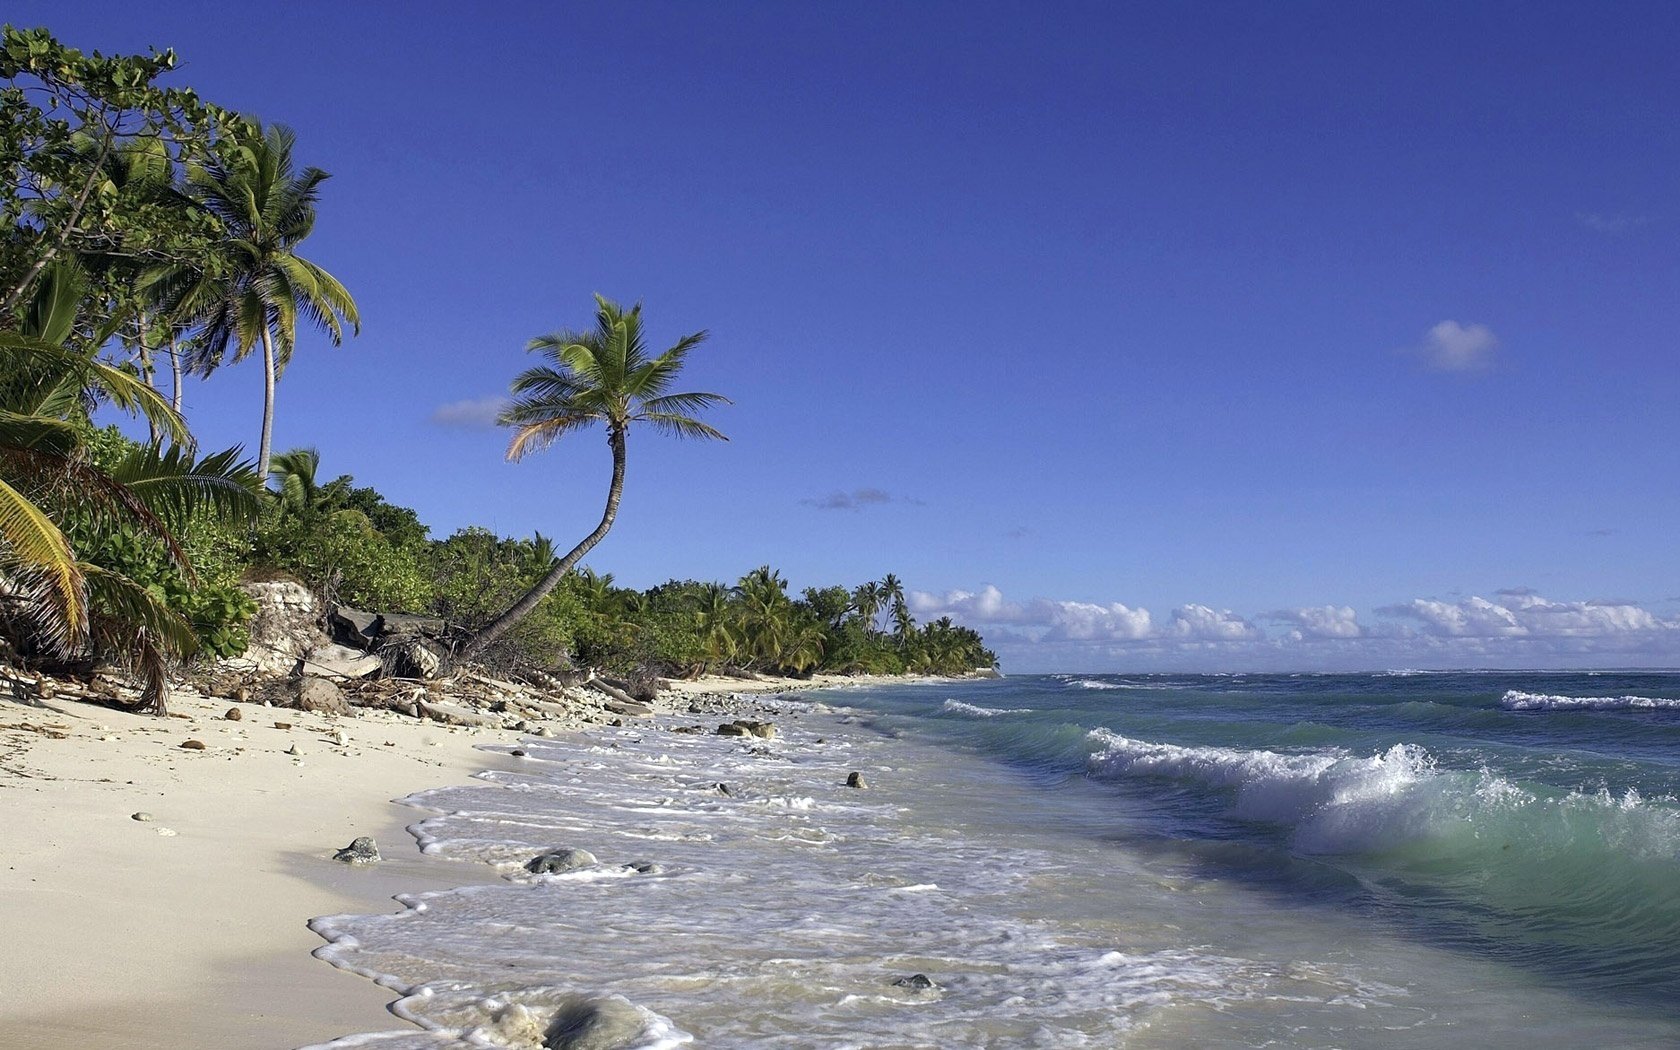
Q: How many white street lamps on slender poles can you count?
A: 0